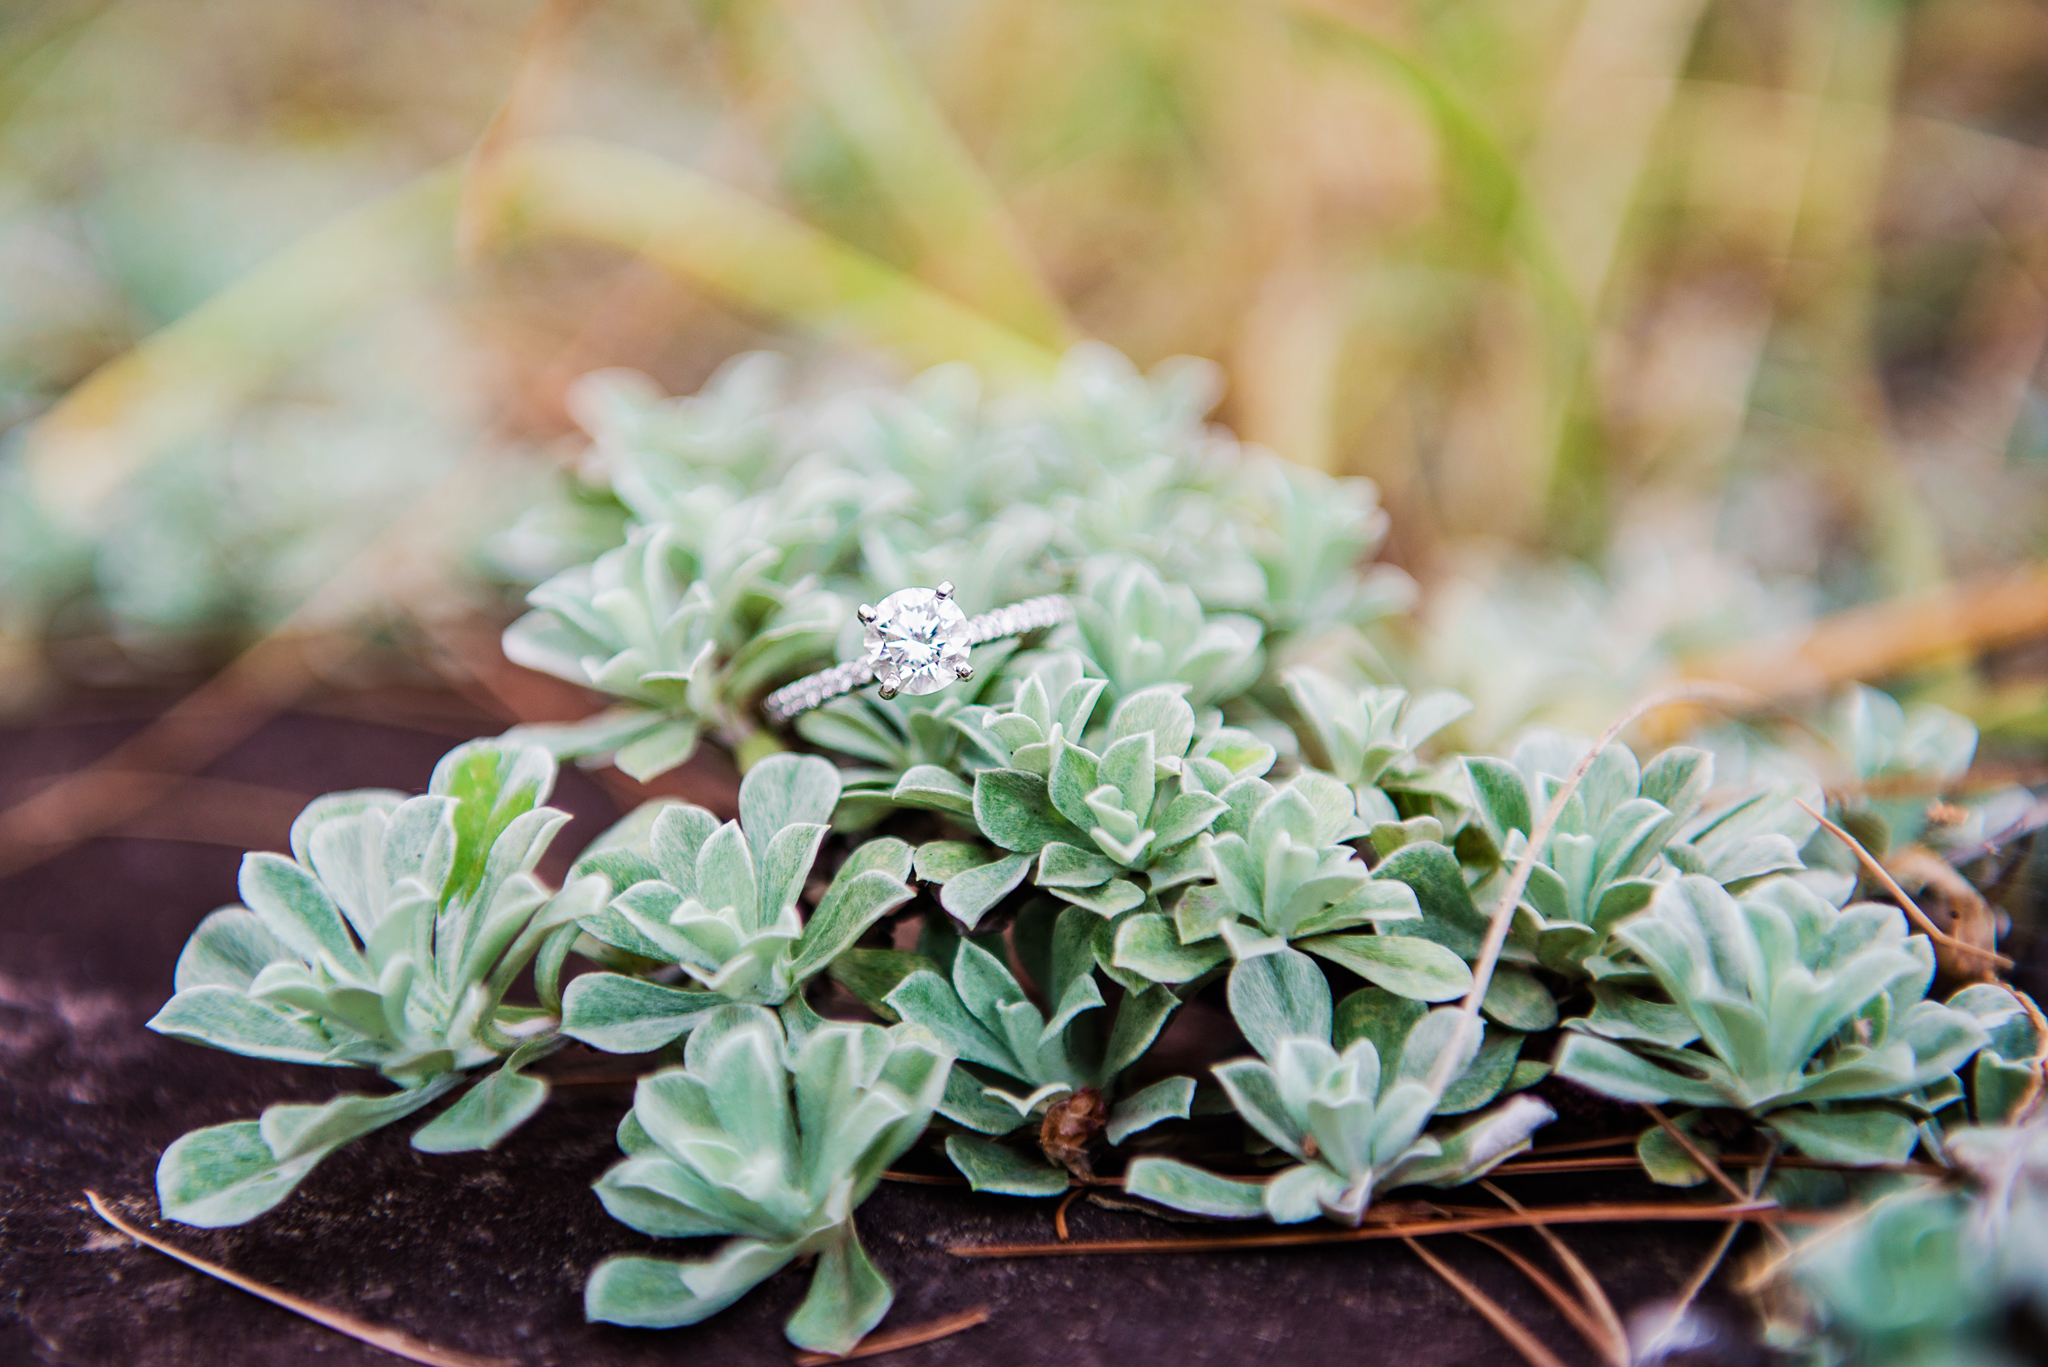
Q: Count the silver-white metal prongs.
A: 4